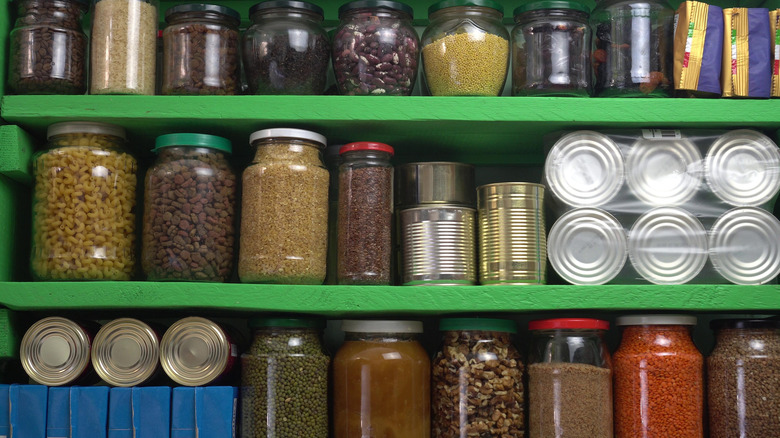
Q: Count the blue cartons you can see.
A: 4